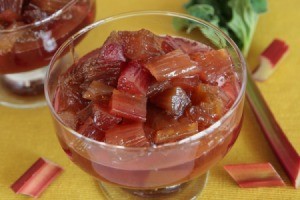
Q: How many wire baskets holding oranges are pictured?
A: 0